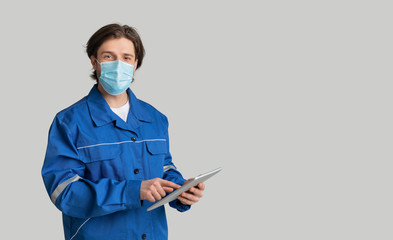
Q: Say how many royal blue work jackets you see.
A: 1